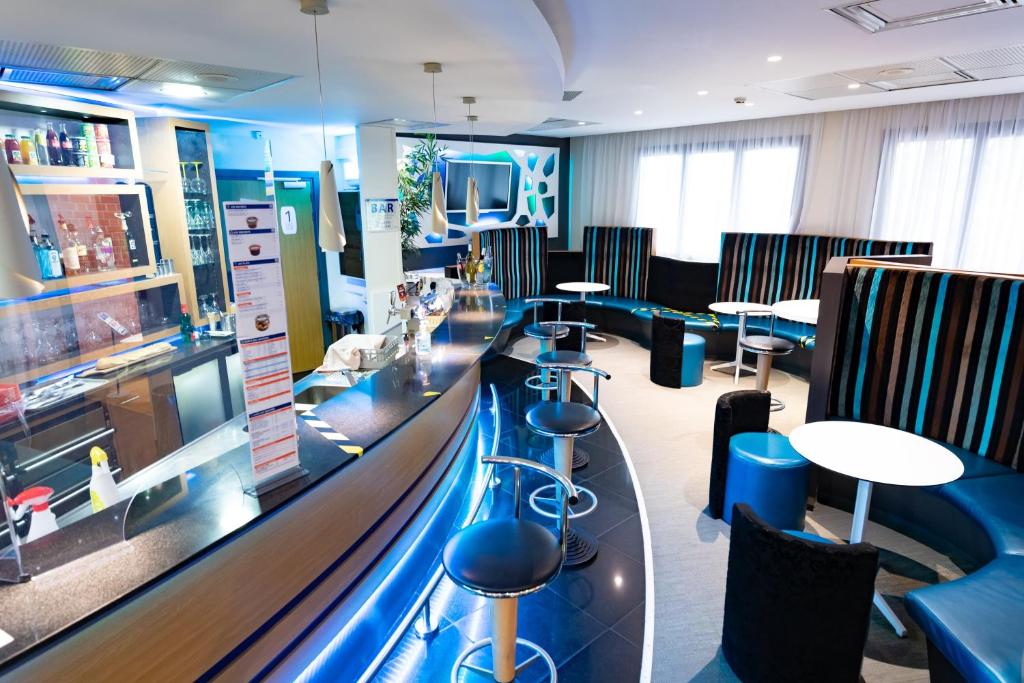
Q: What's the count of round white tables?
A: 4